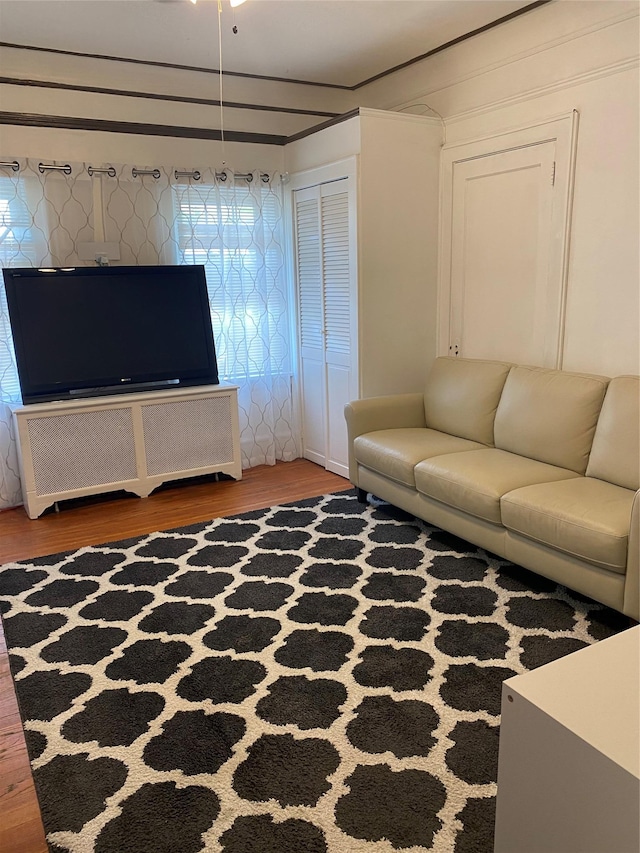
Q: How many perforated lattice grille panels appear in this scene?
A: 2